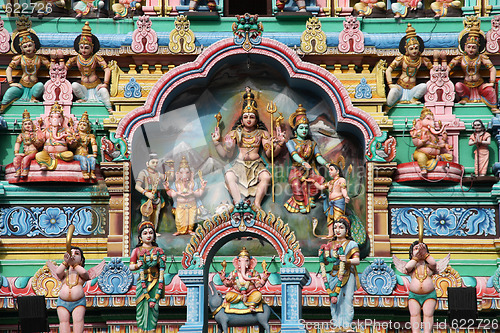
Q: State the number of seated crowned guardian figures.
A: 4